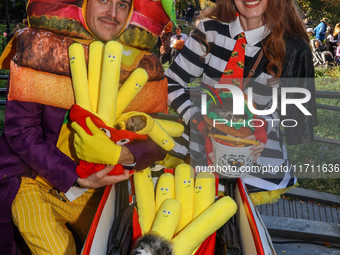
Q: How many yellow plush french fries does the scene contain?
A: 12